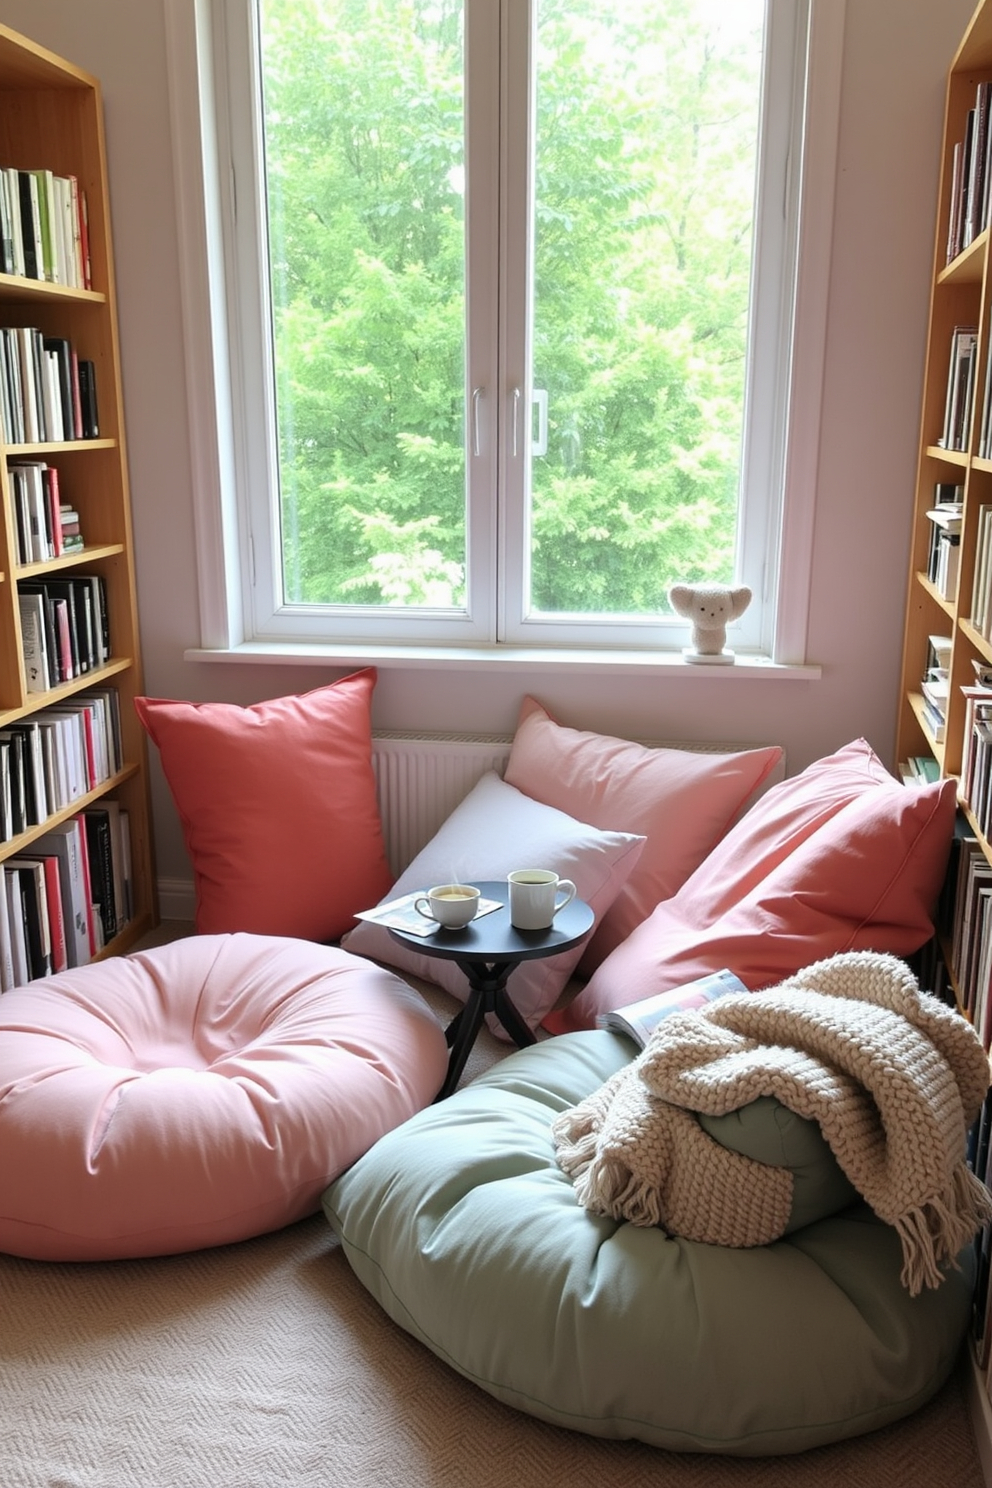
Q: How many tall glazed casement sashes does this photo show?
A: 2